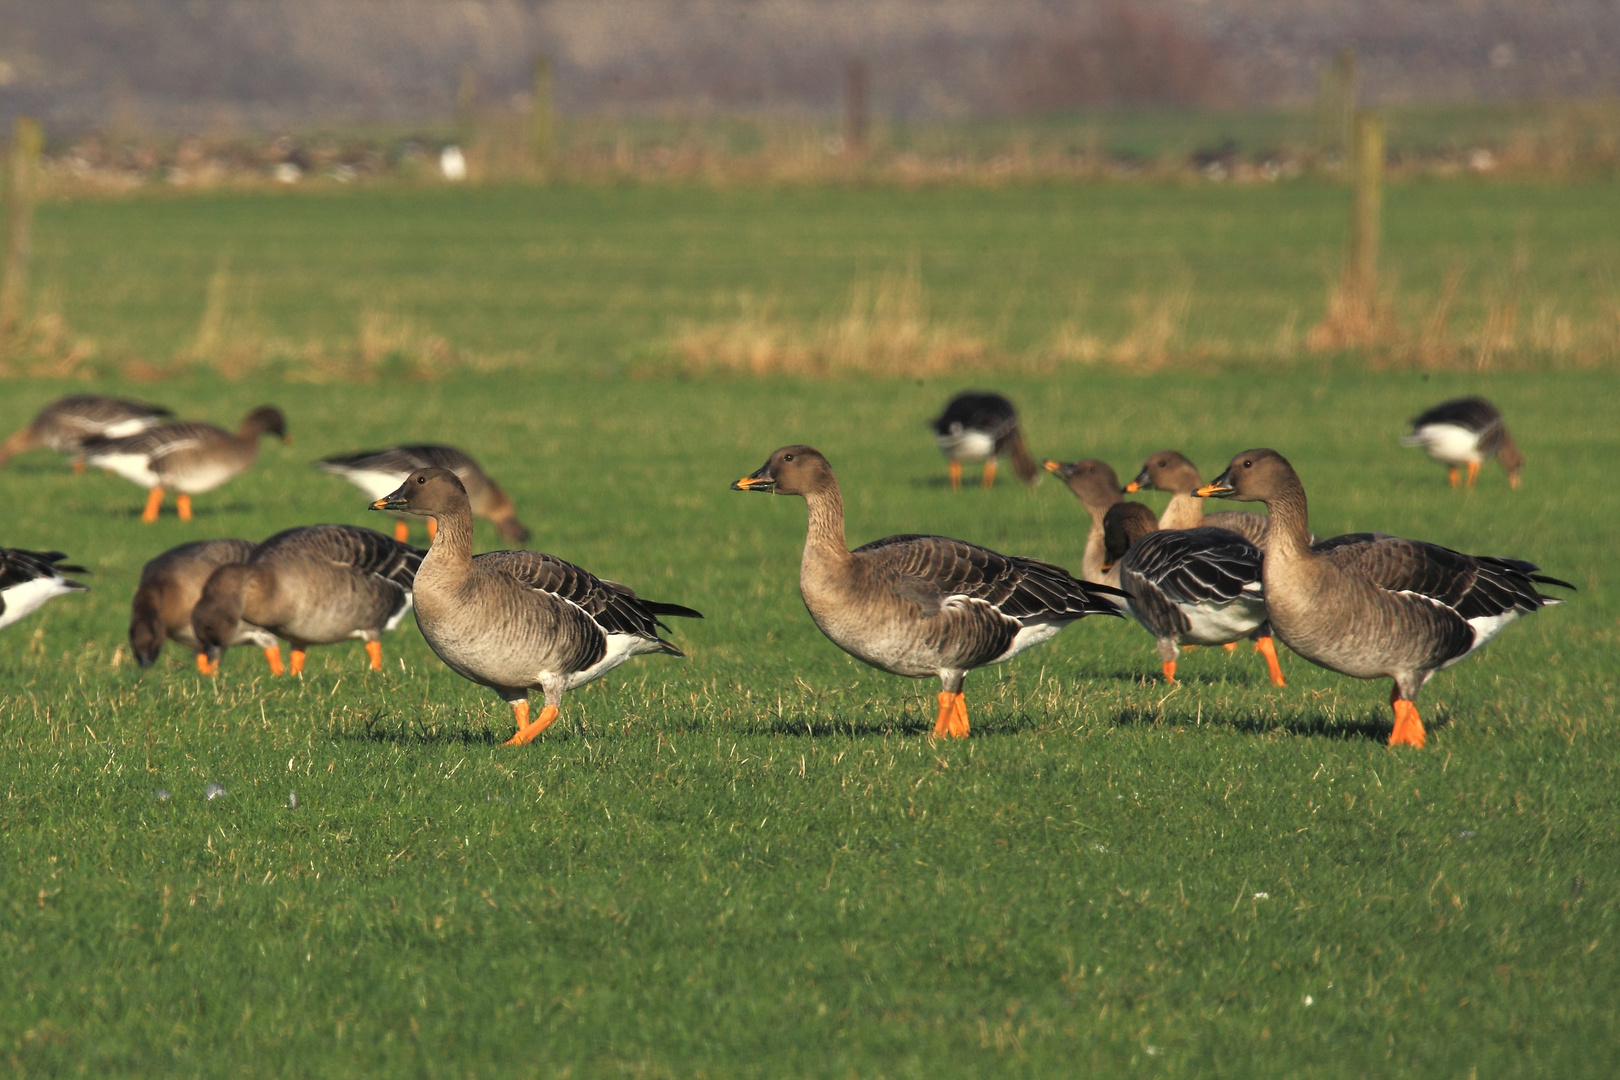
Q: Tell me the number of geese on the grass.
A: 14